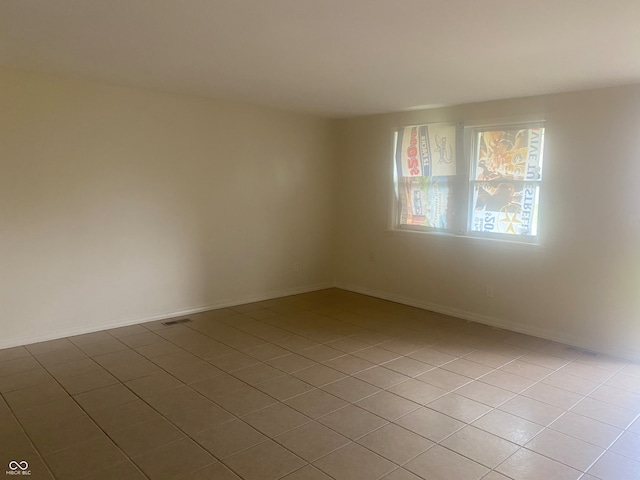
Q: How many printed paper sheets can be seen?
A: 3